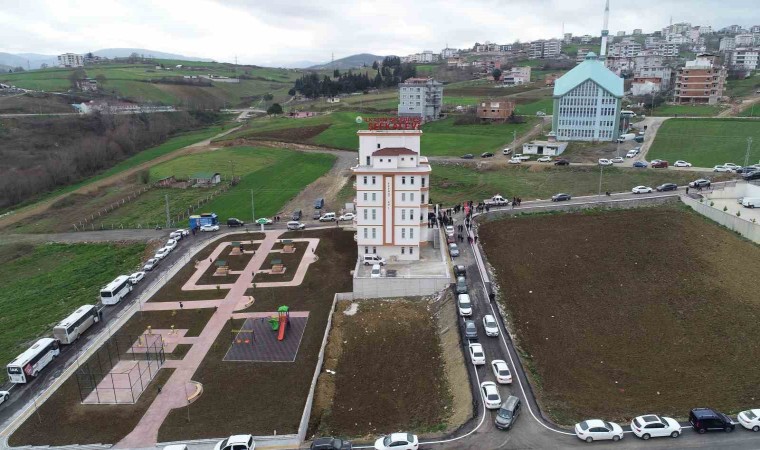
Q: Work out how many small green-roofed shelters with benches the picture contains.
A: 4